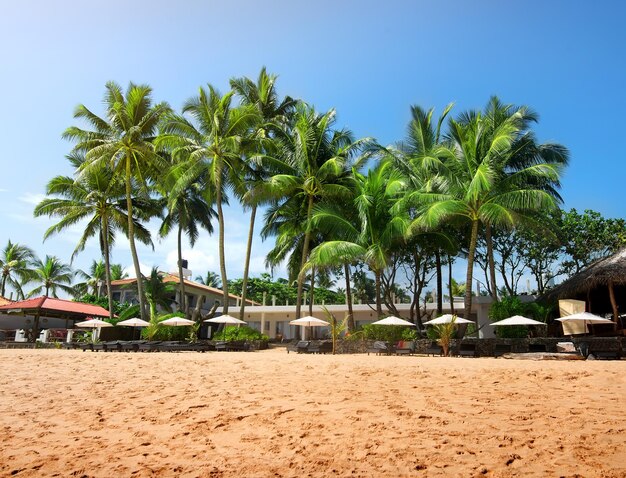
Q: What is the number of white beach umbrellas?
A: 9